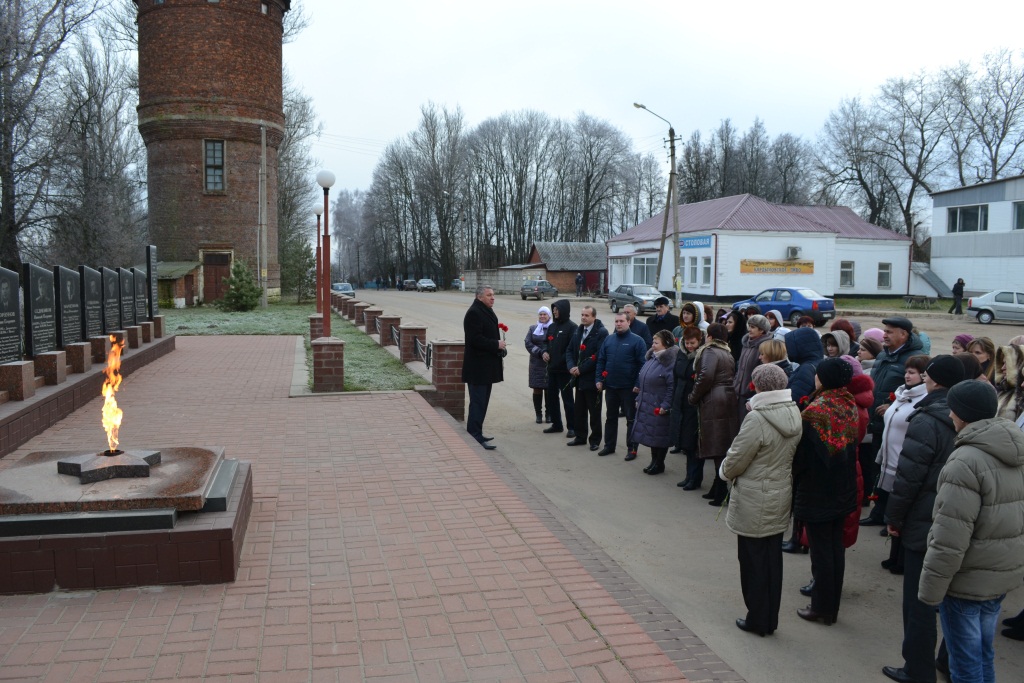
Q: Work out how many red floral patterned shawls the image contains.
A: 1